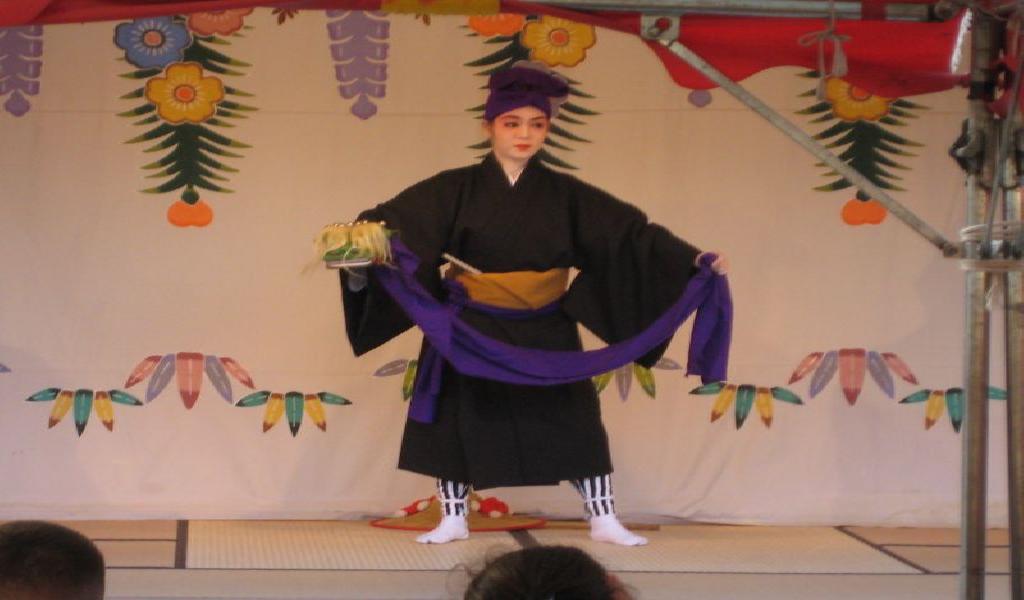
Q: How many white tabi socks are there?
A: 2